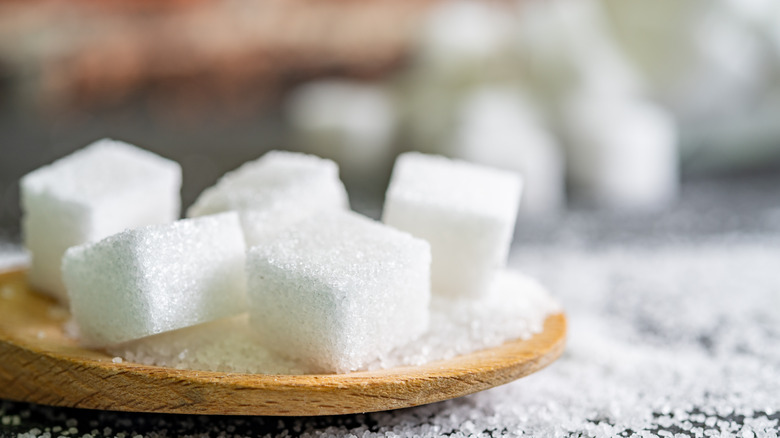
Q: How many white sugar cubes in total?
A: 5